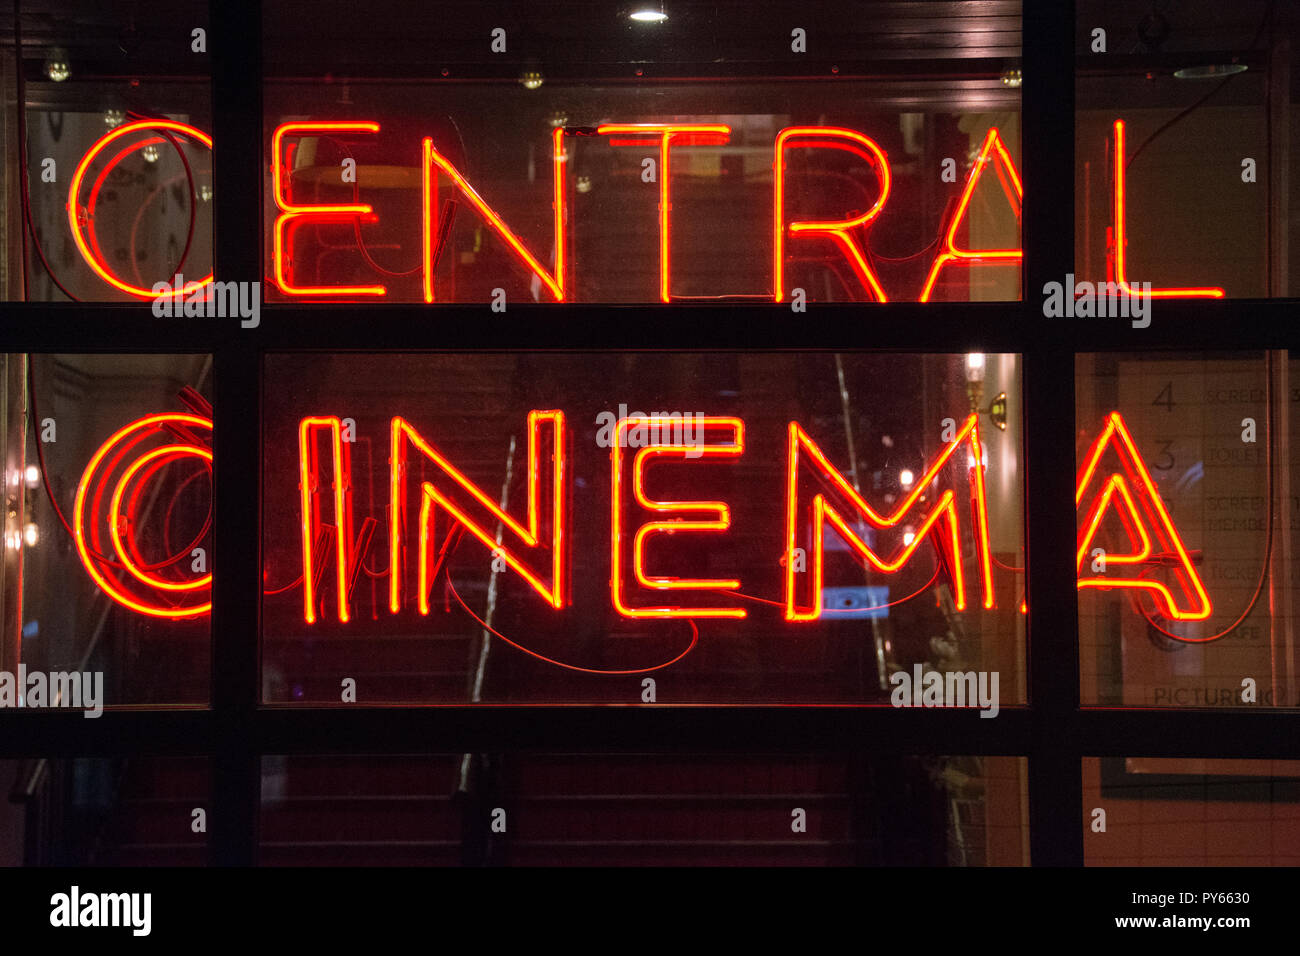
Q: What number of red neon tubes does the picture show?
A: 13